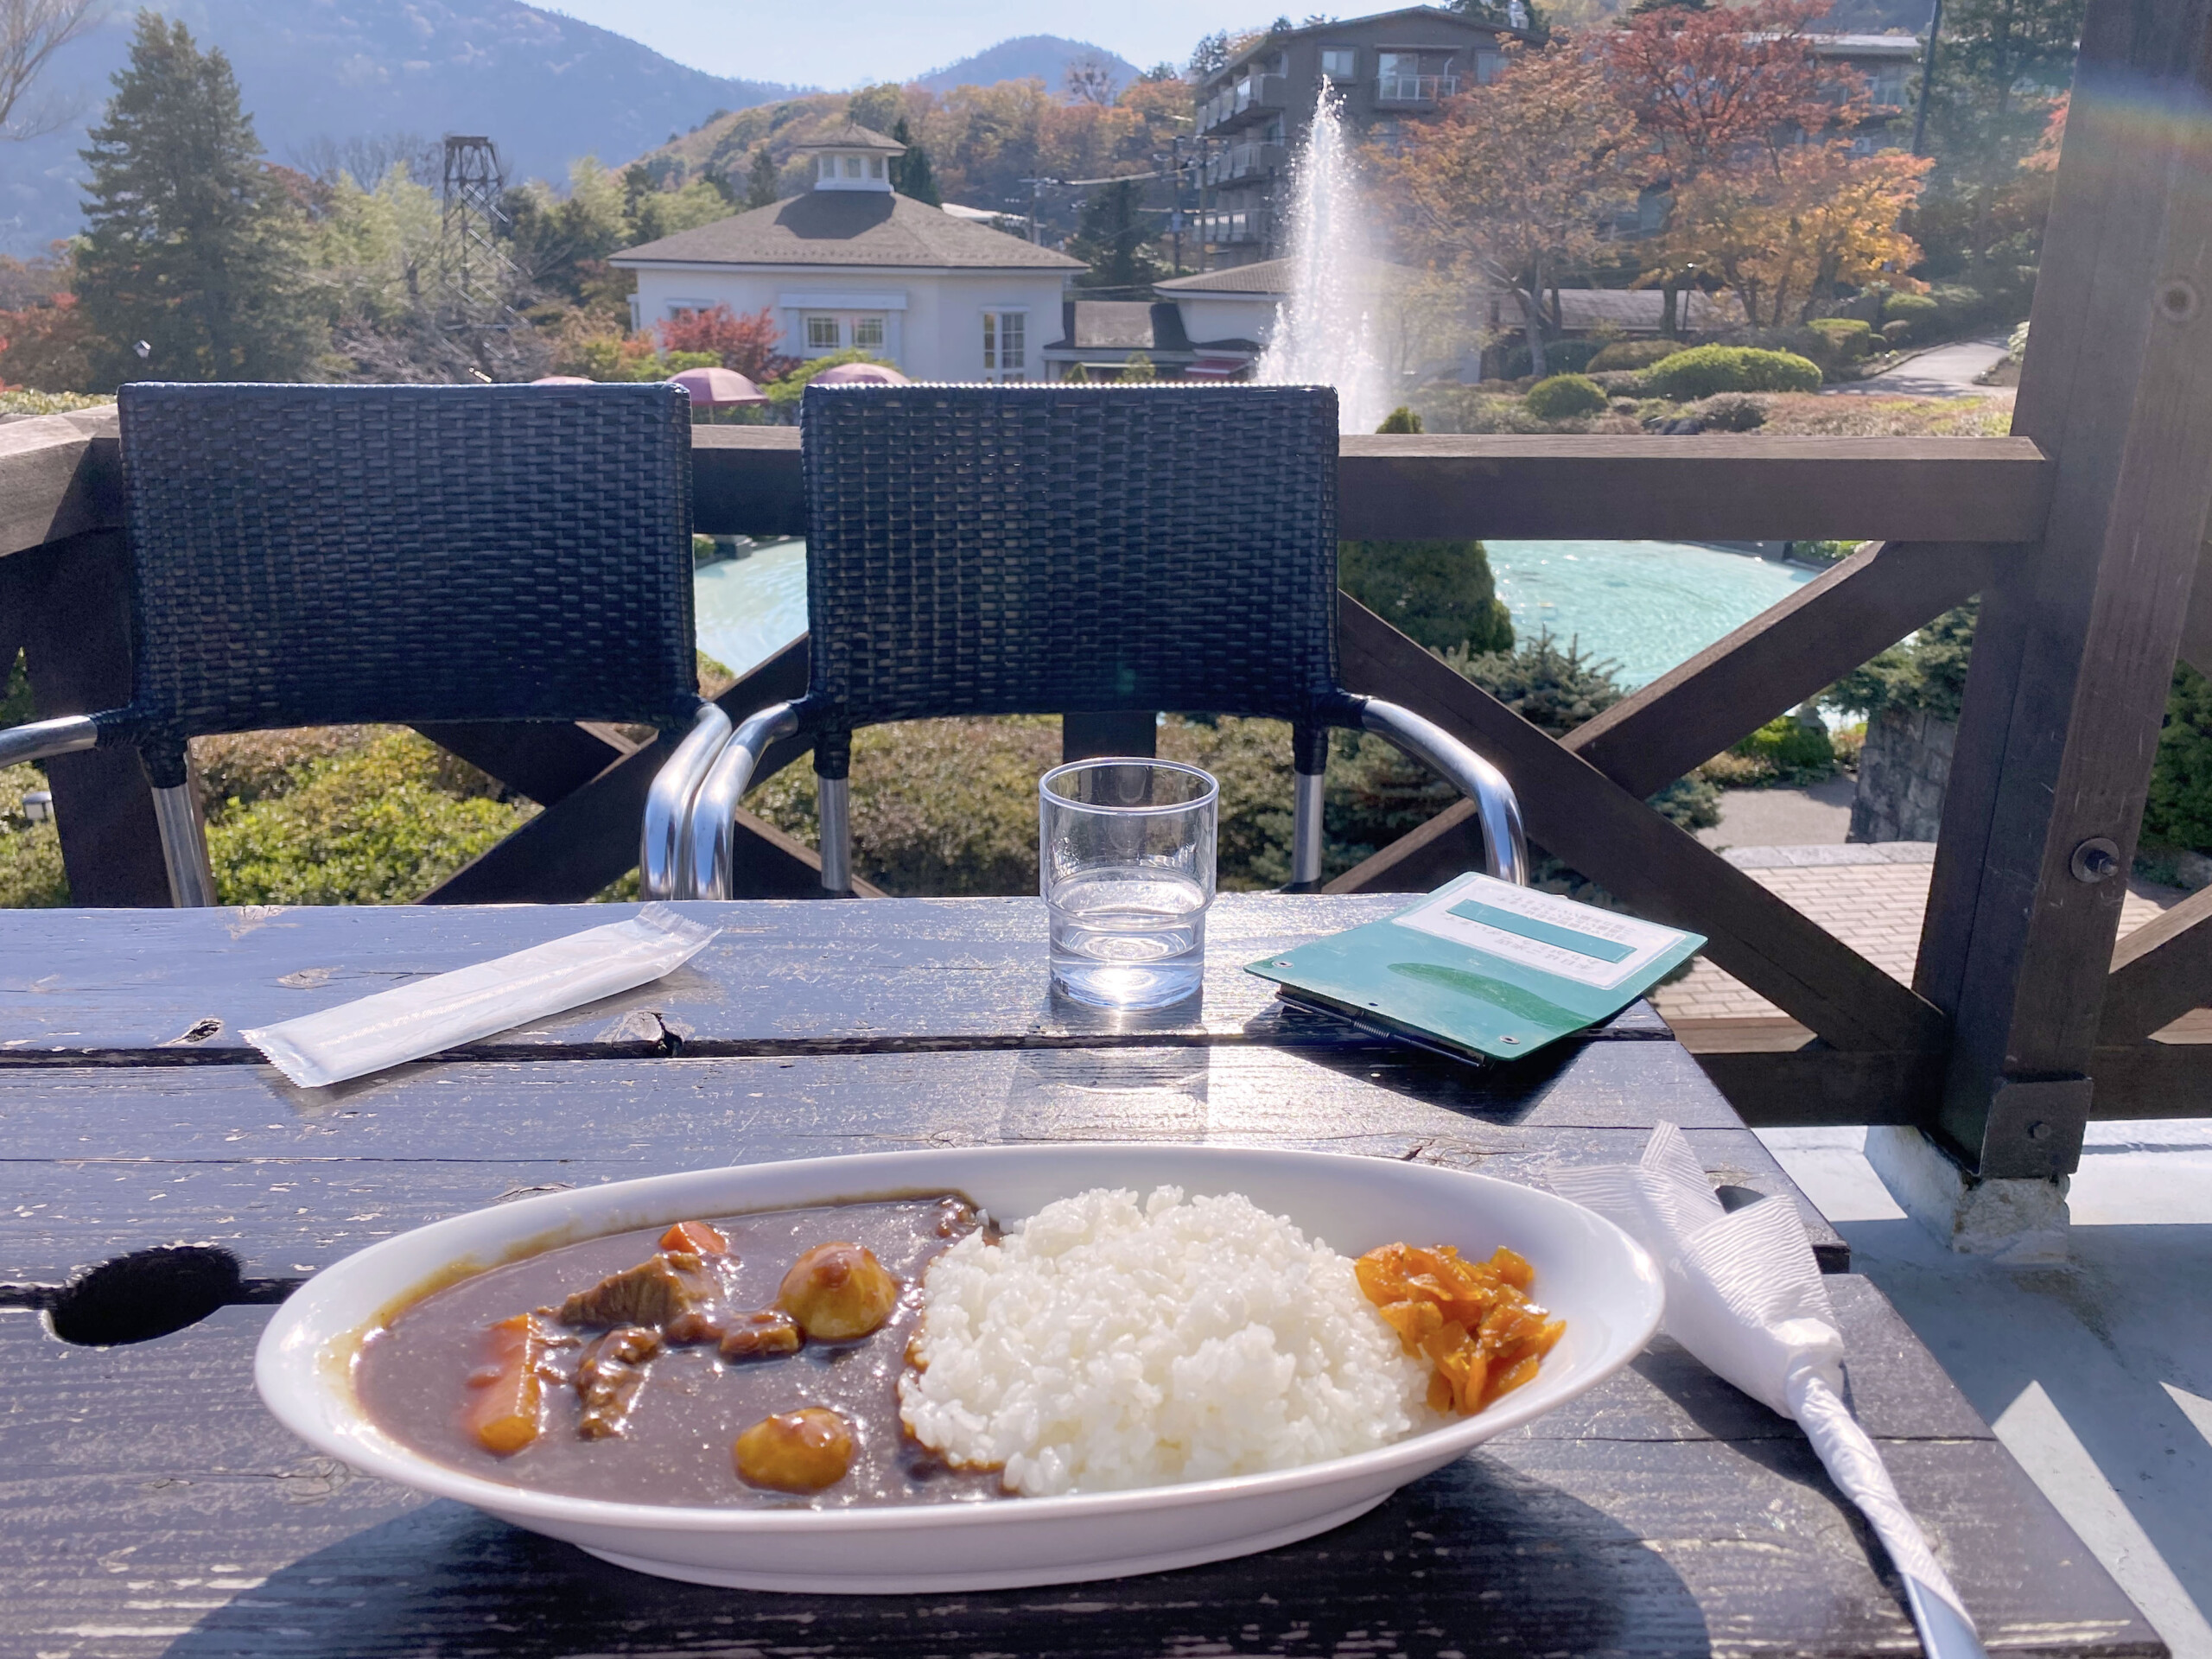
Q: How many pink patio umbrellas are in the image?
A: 3